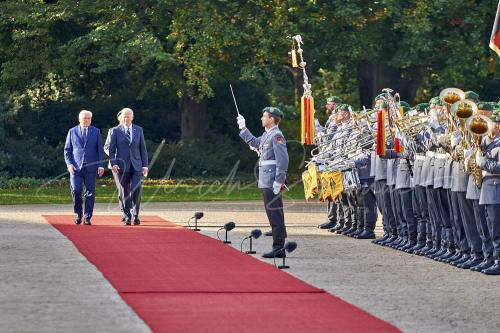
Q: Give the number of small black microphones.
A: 4